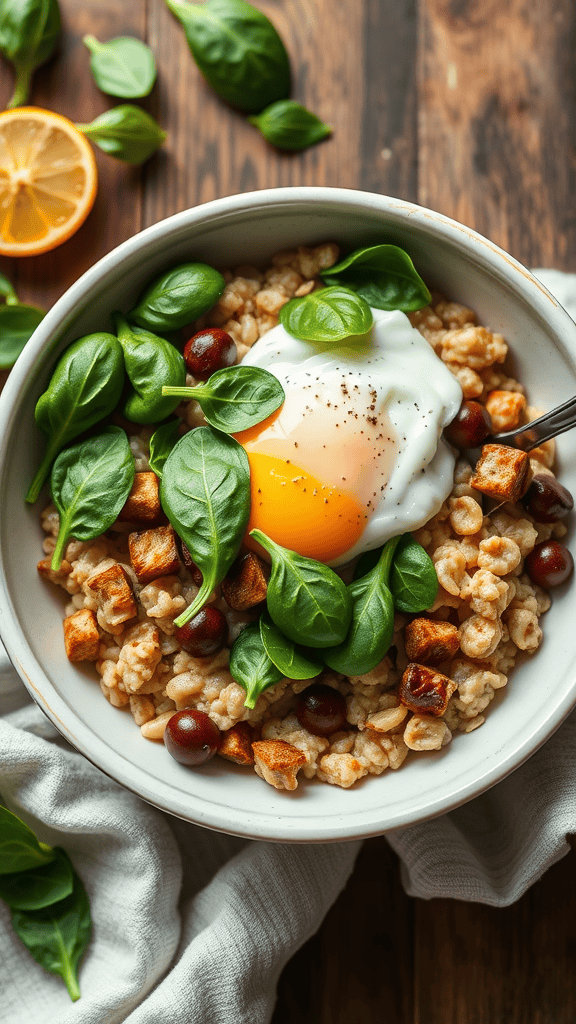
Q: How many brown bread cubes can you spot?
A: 11